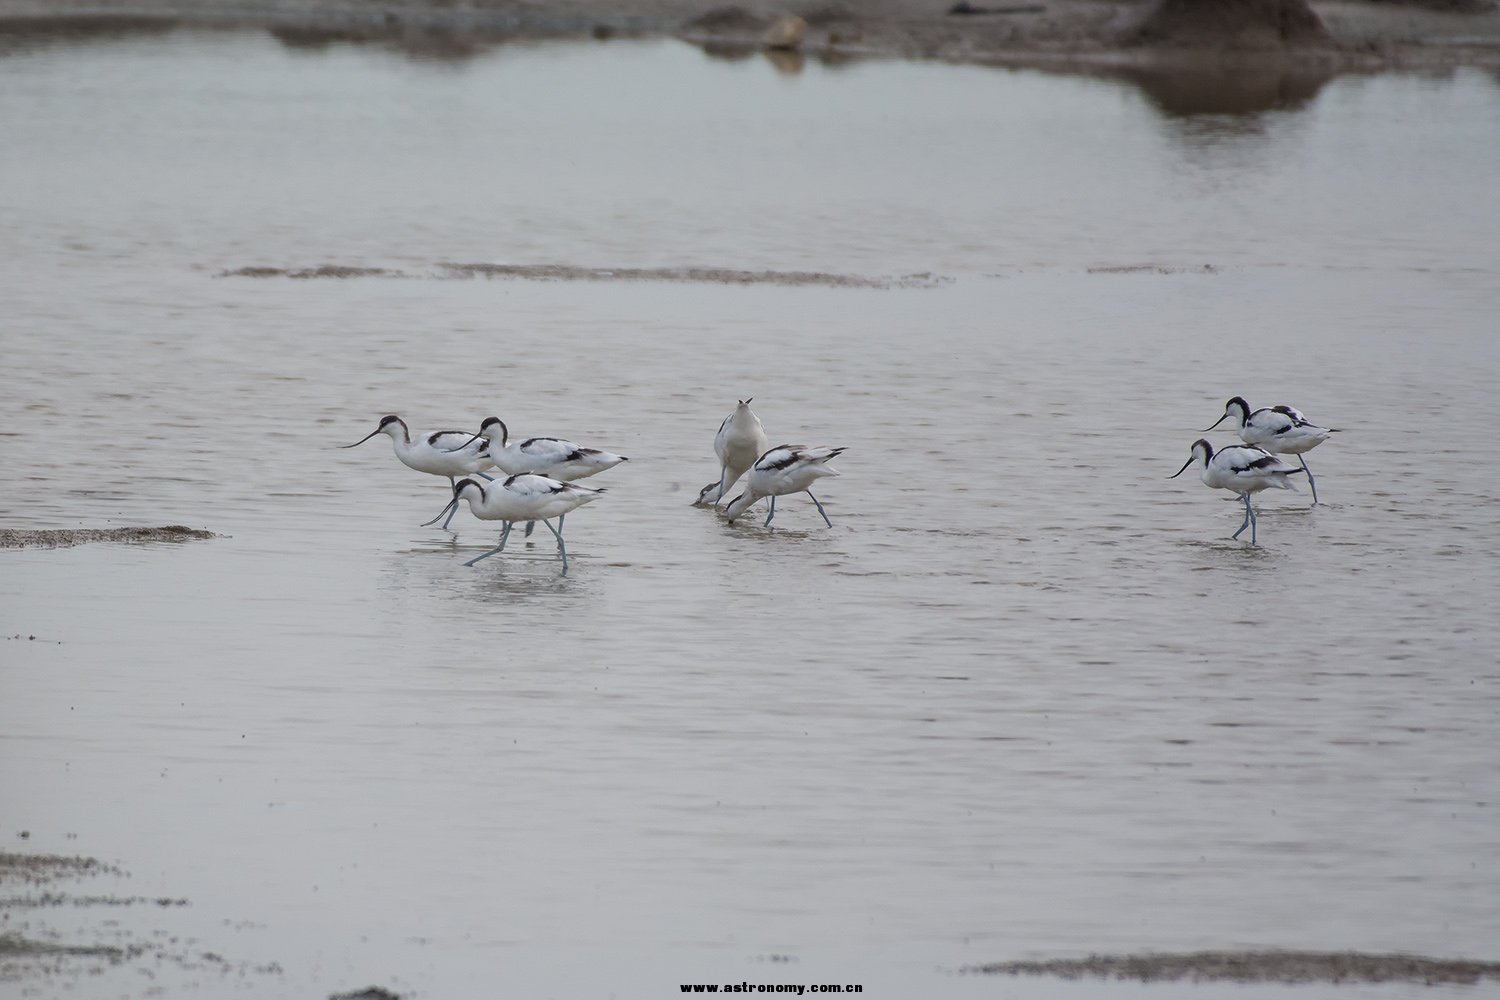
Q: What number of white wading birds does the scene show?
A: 7